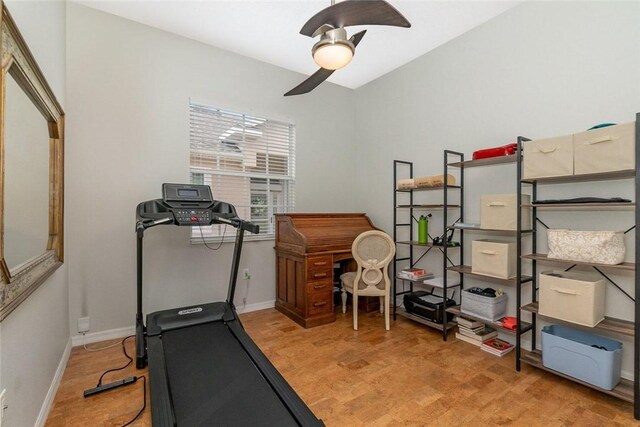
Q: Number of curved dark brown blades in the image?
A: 2